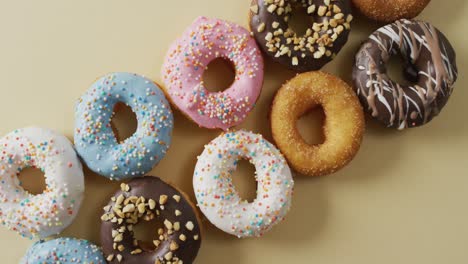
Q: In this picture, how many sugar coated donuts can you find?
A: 2